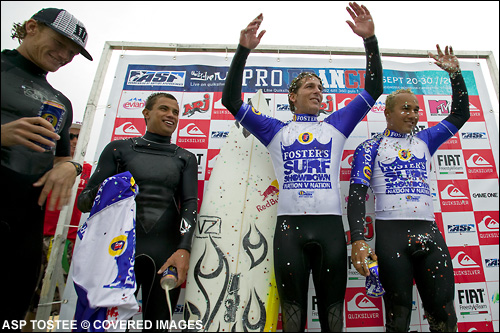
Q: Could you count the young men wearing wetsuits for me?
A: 4